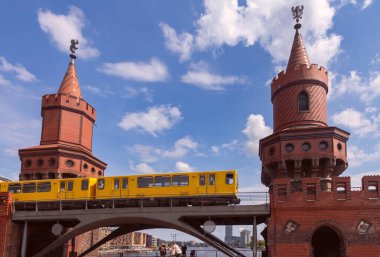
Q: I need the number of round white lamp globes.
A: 2